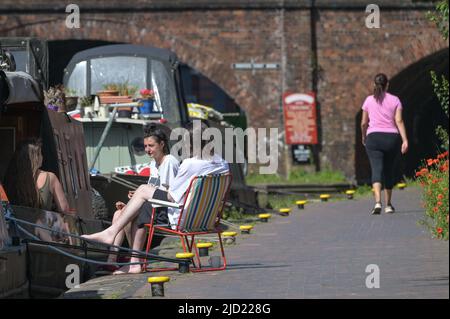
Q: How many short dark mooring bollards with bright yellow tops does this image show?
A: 11